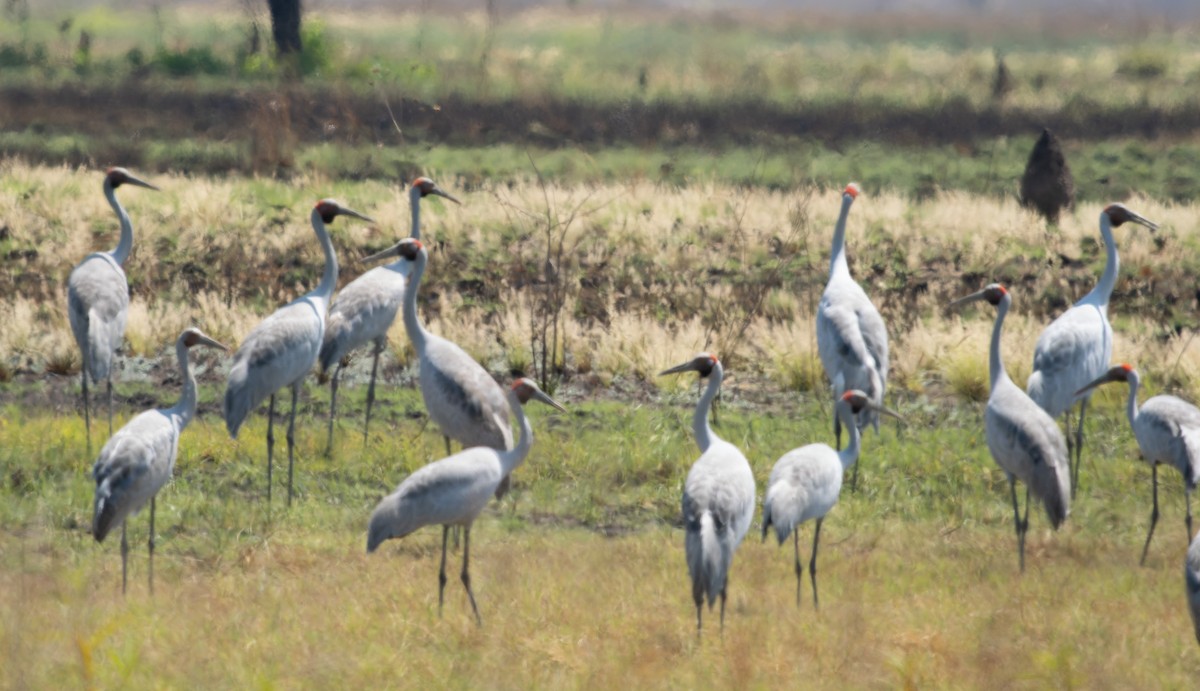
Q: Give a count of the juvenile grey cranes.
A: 1